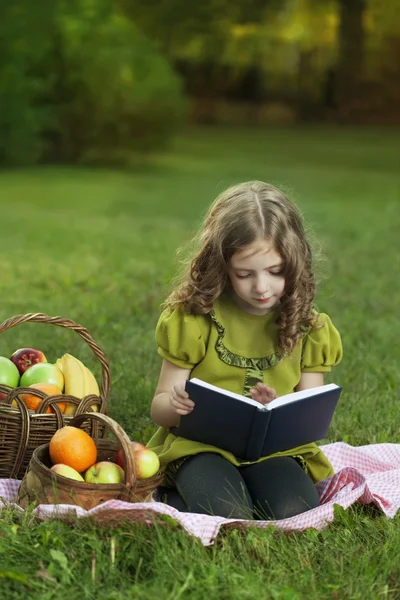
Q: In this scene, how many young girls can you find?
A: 1